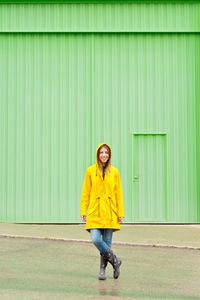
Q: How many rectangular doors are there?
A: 1